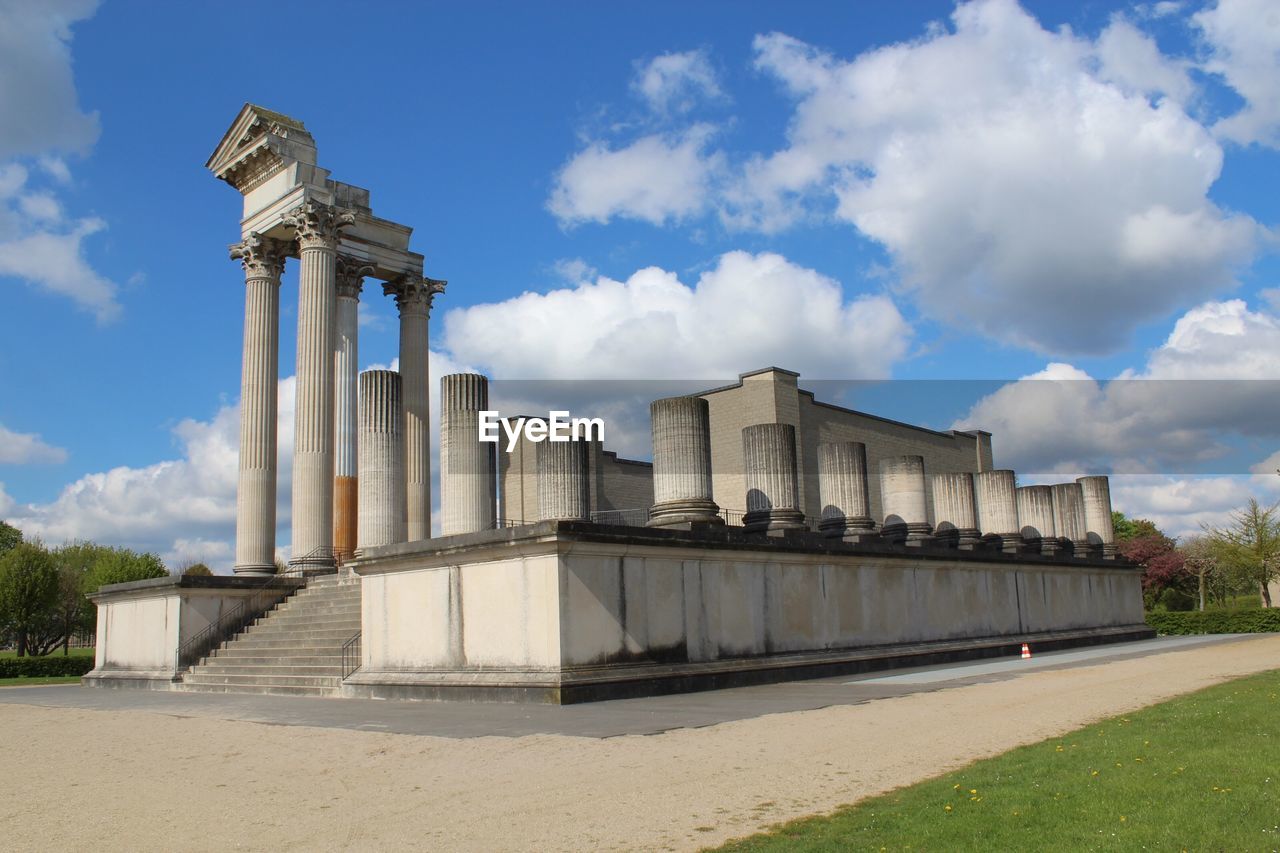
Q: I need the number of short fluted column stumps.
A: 12